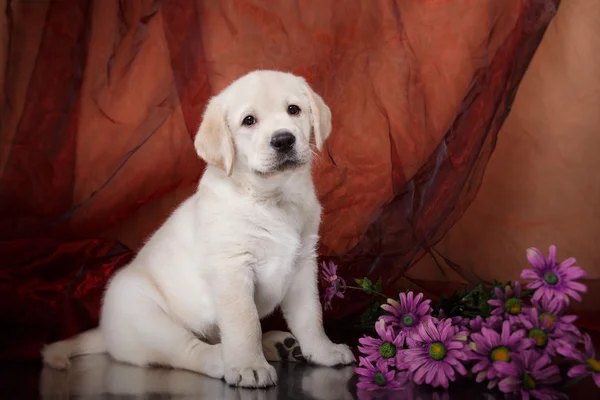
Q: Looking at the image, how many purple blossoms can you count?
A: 12